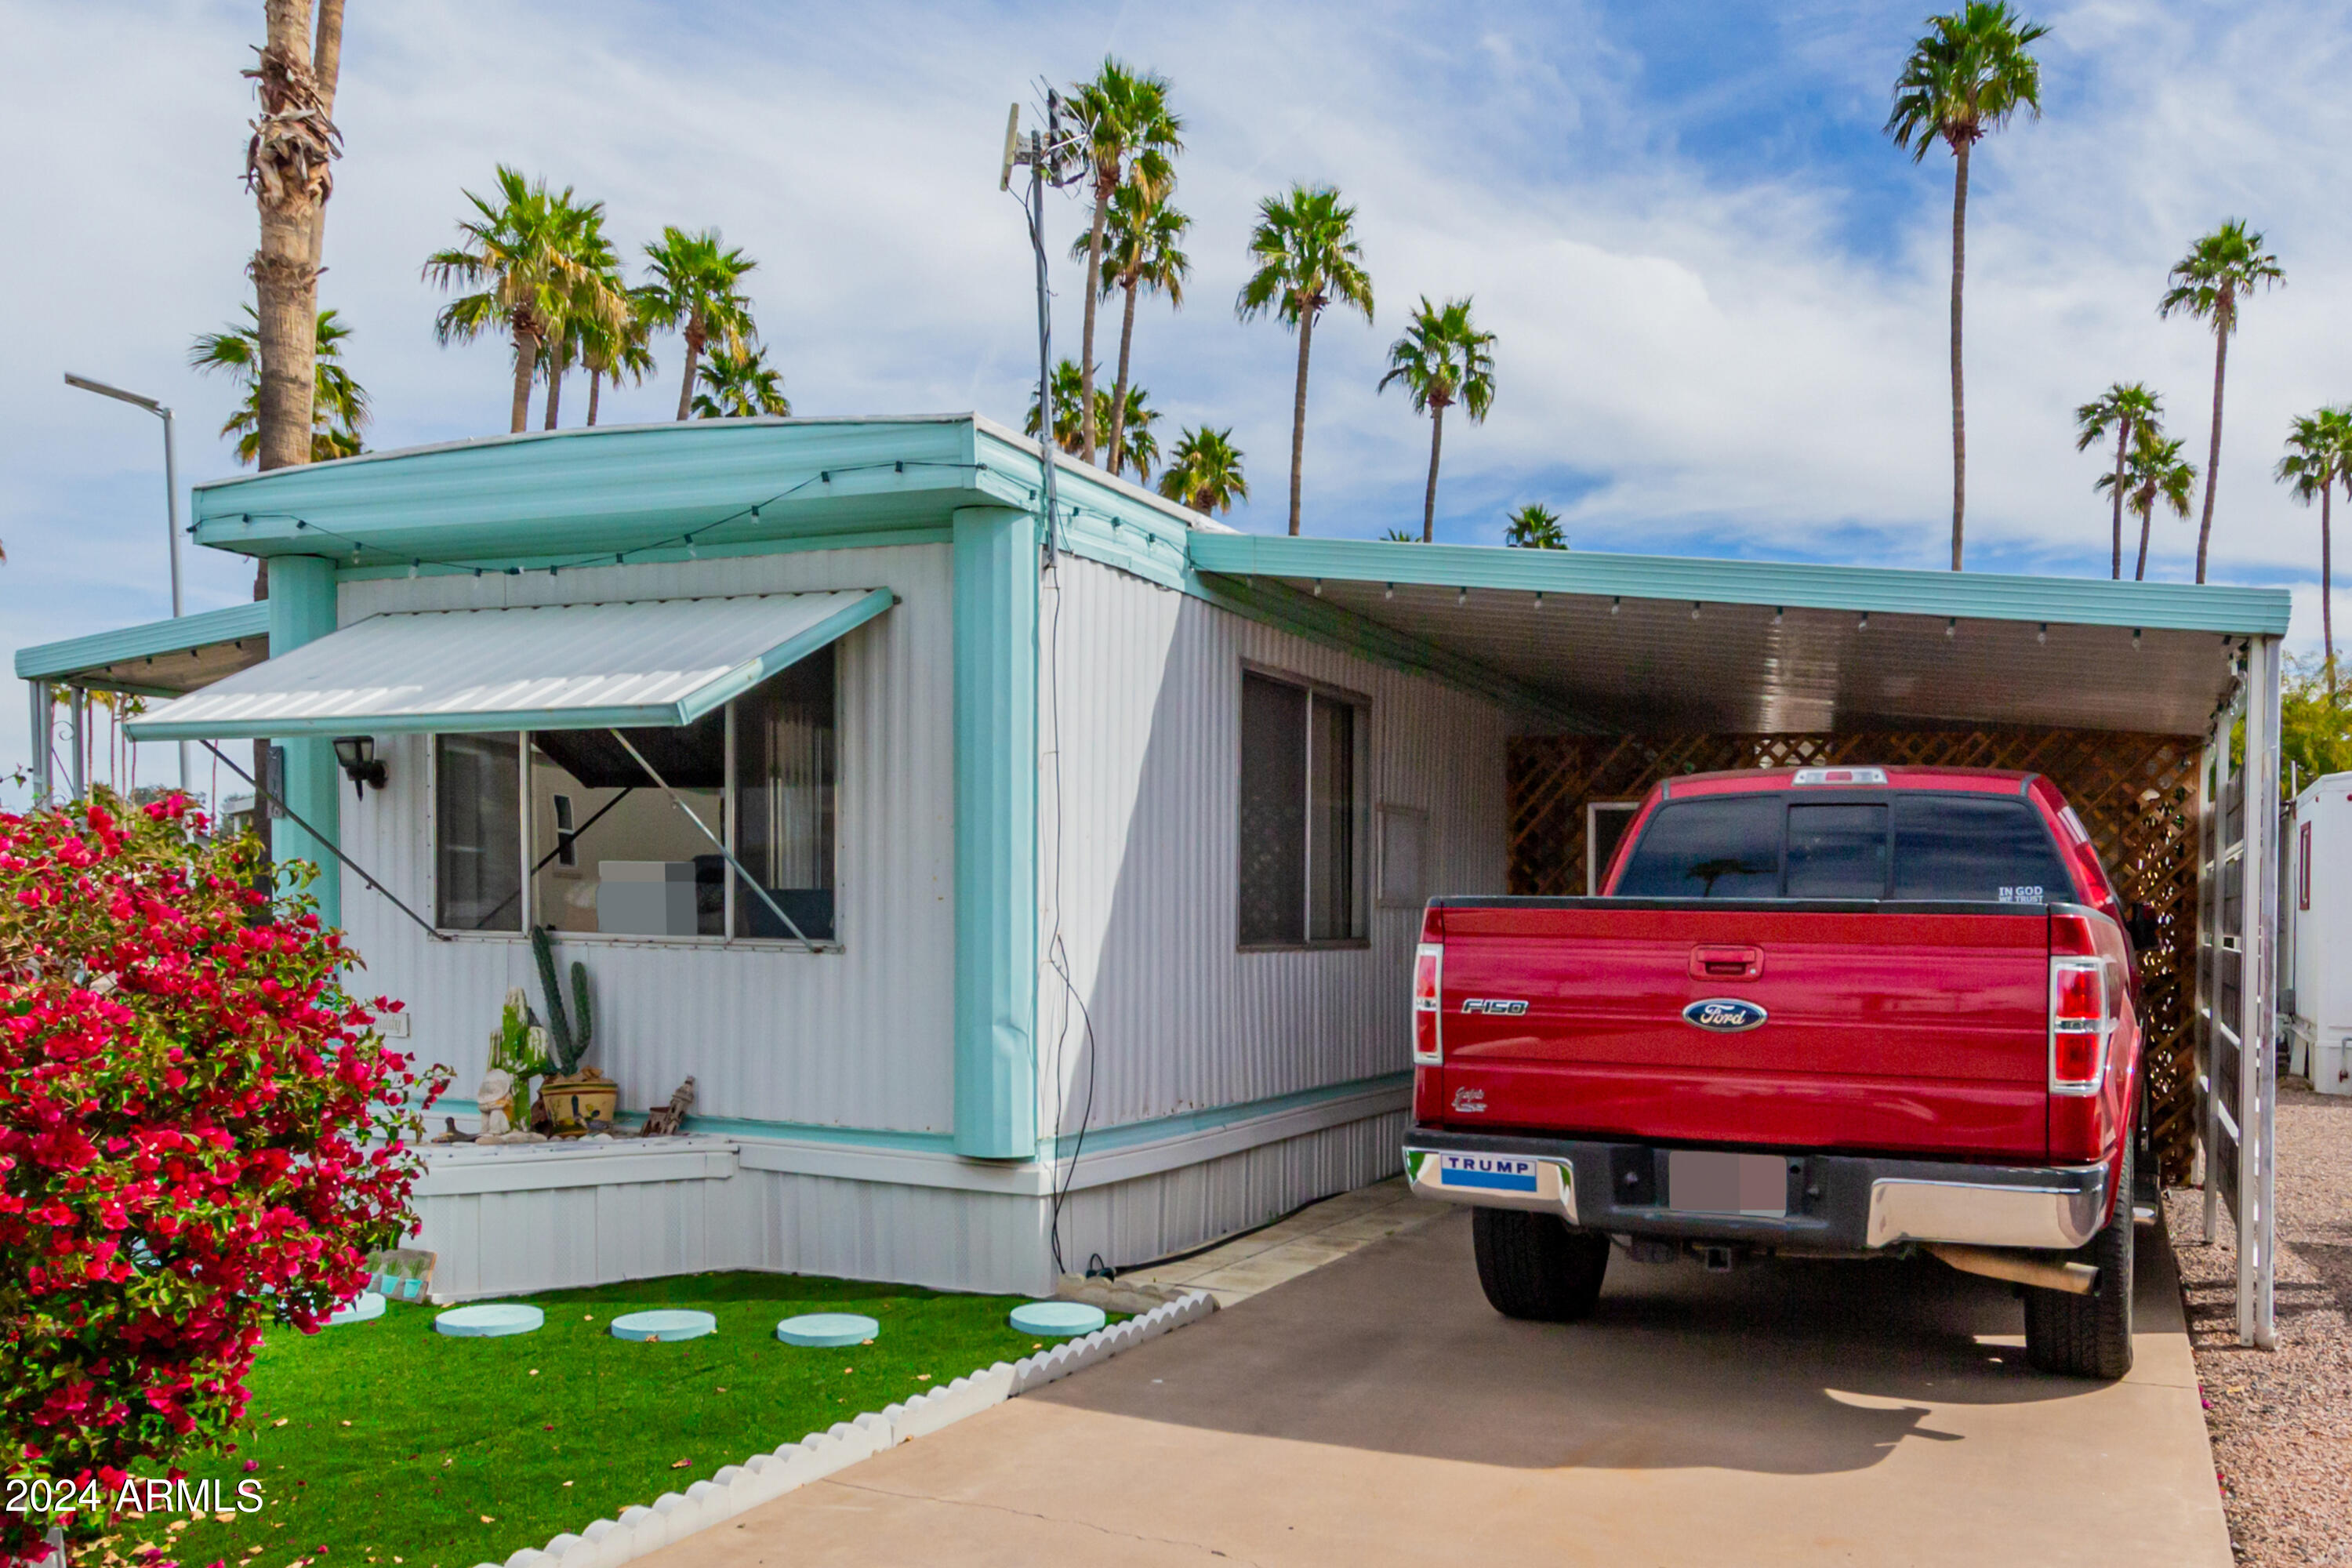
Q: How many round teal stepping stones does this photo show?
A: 5